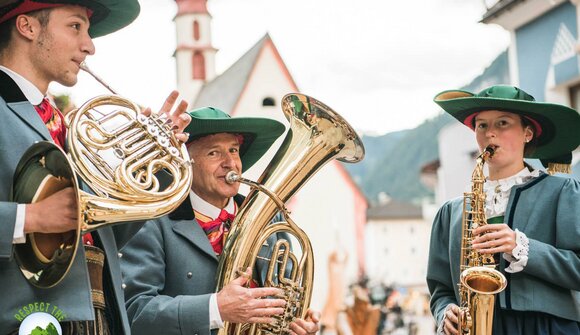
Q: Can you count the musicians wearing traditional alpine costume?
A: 3